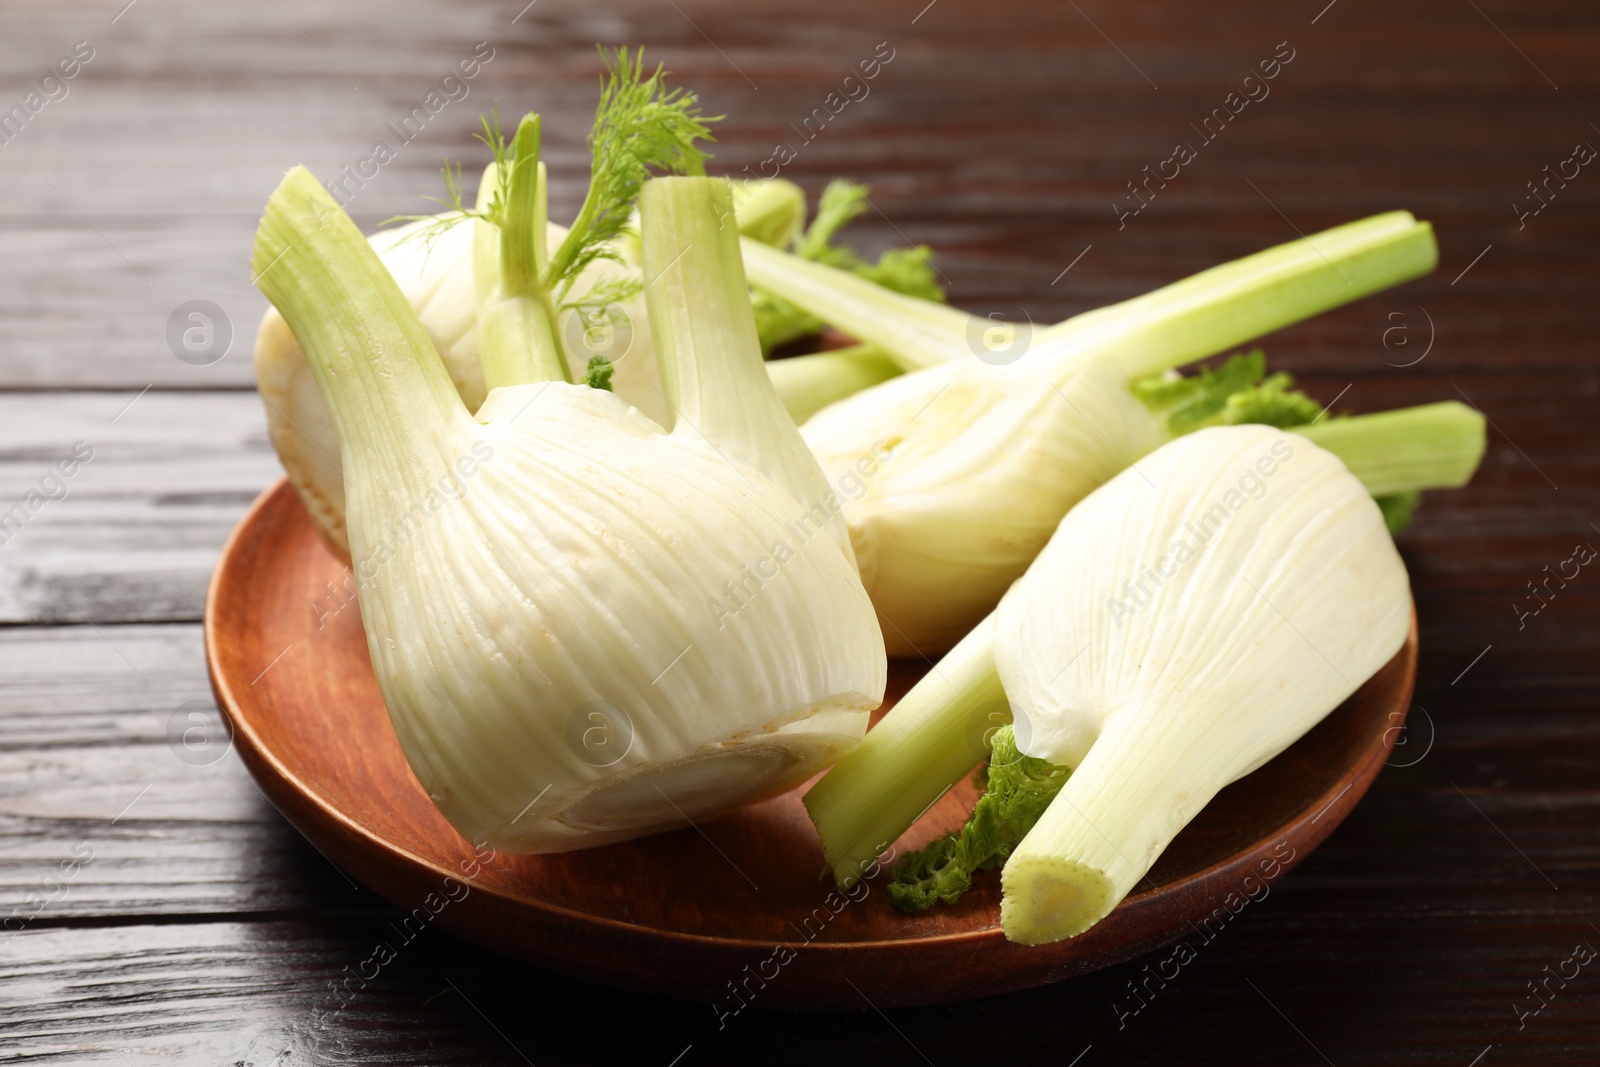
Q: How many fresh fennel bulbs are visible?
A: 4